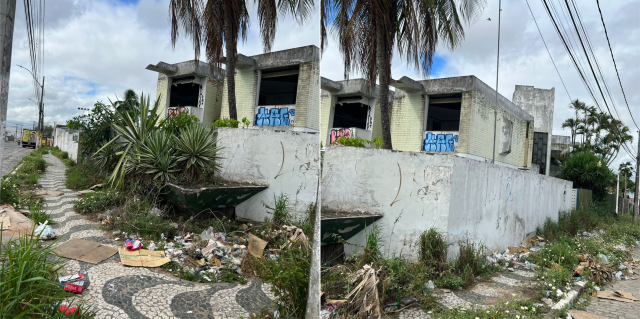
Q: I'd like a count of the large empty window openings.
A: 4